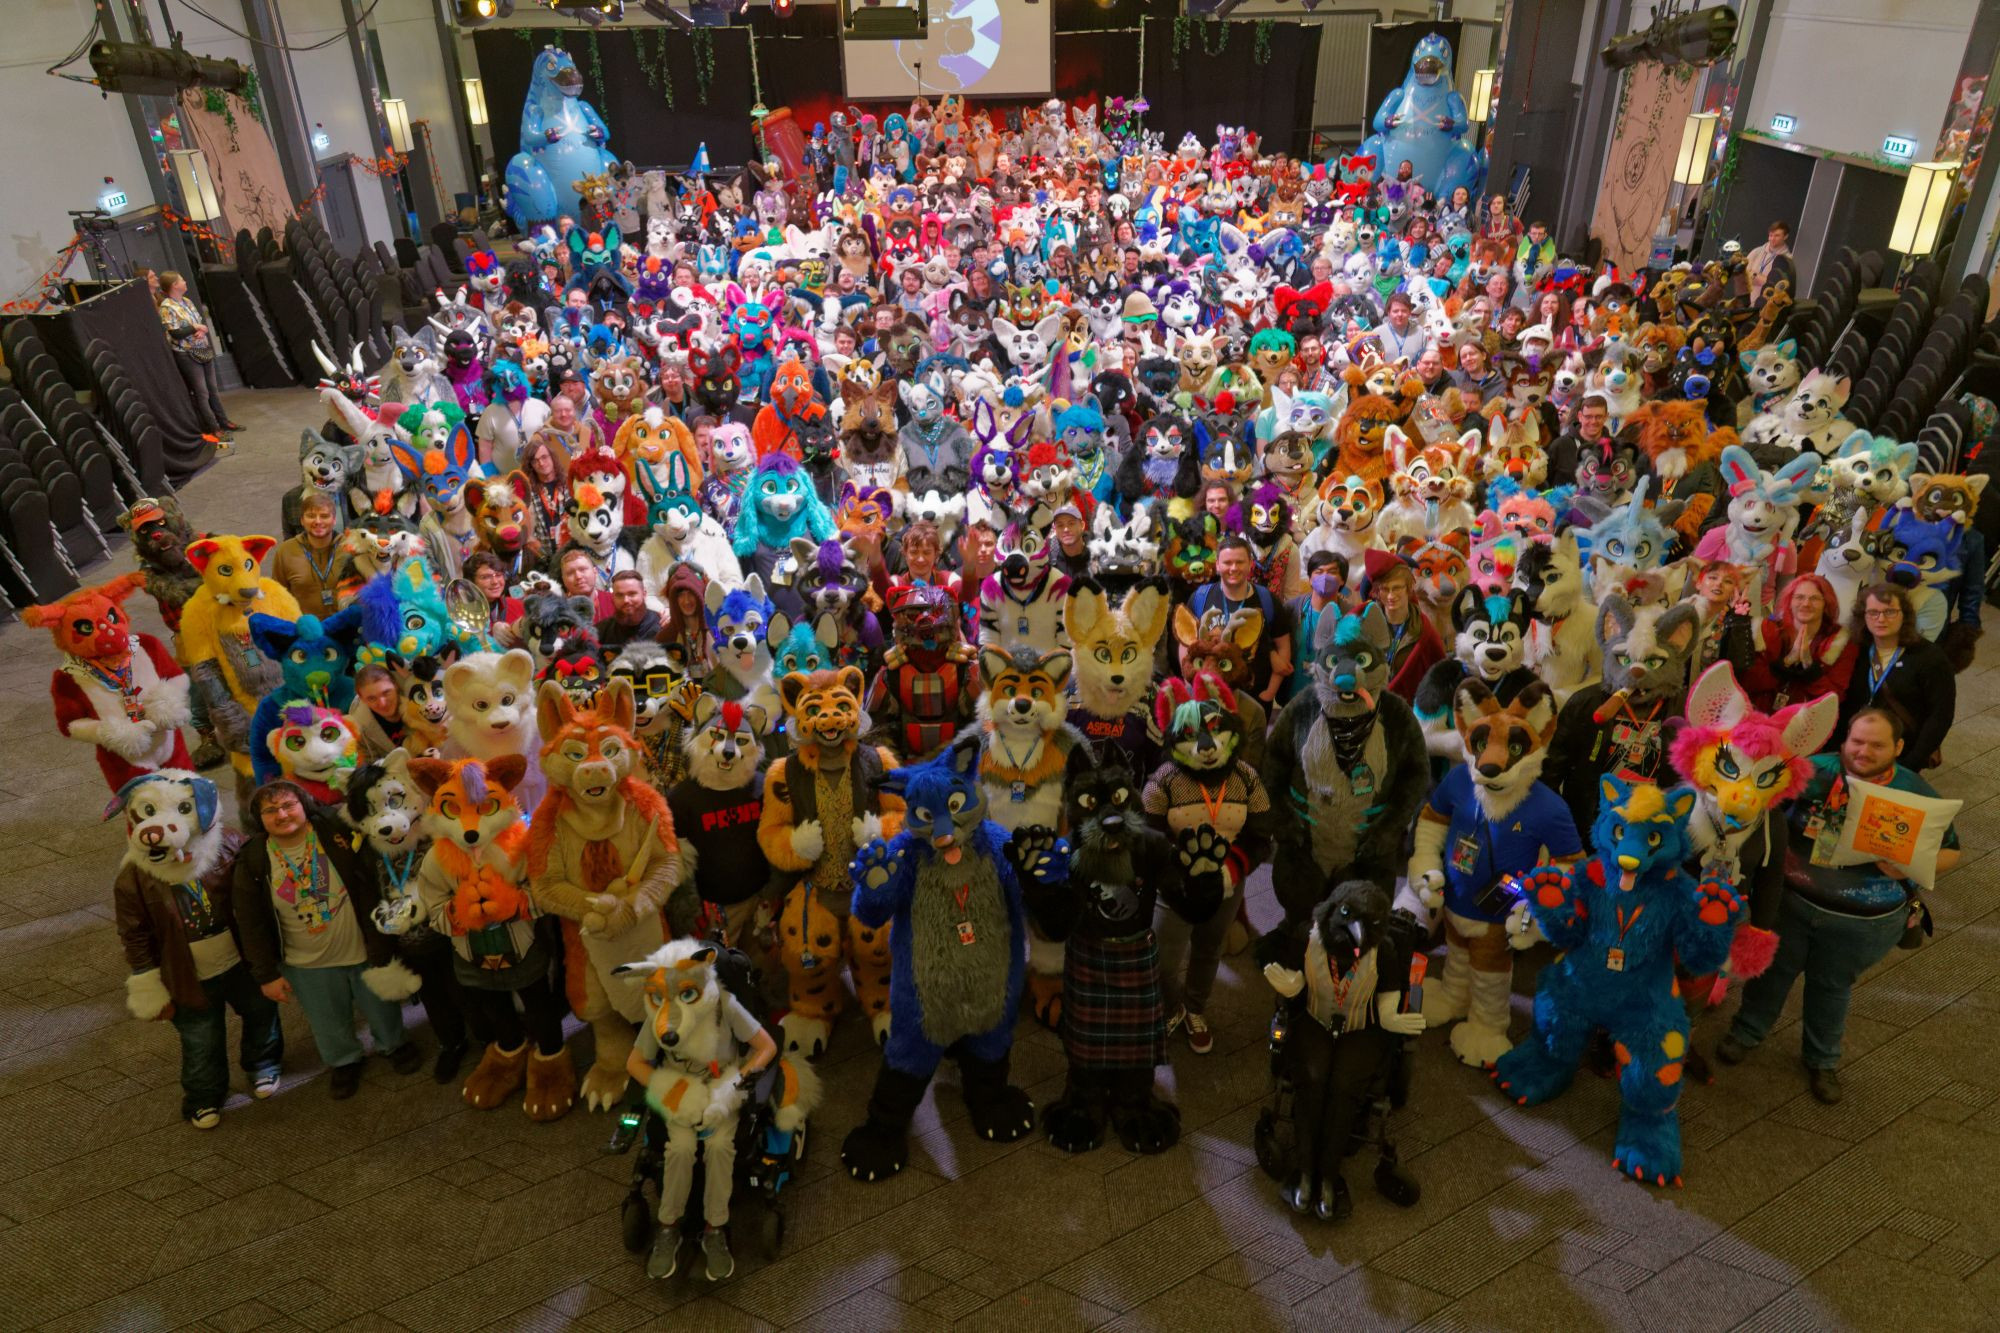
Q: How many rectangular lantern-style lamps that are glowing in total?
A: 6